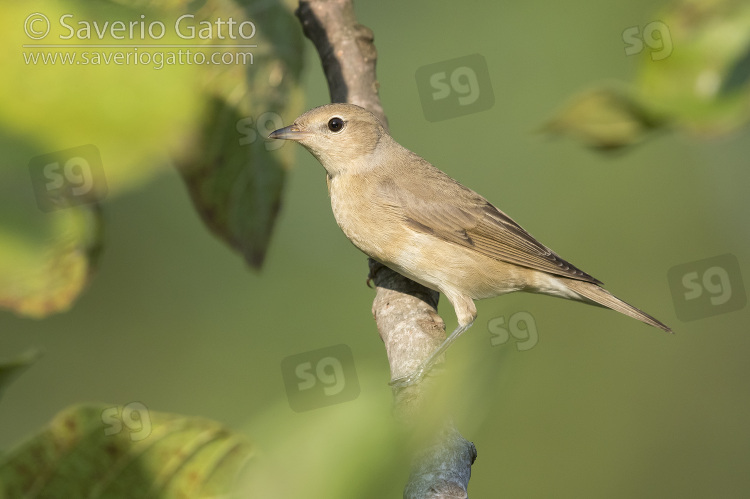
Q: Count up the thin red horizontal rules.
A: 0